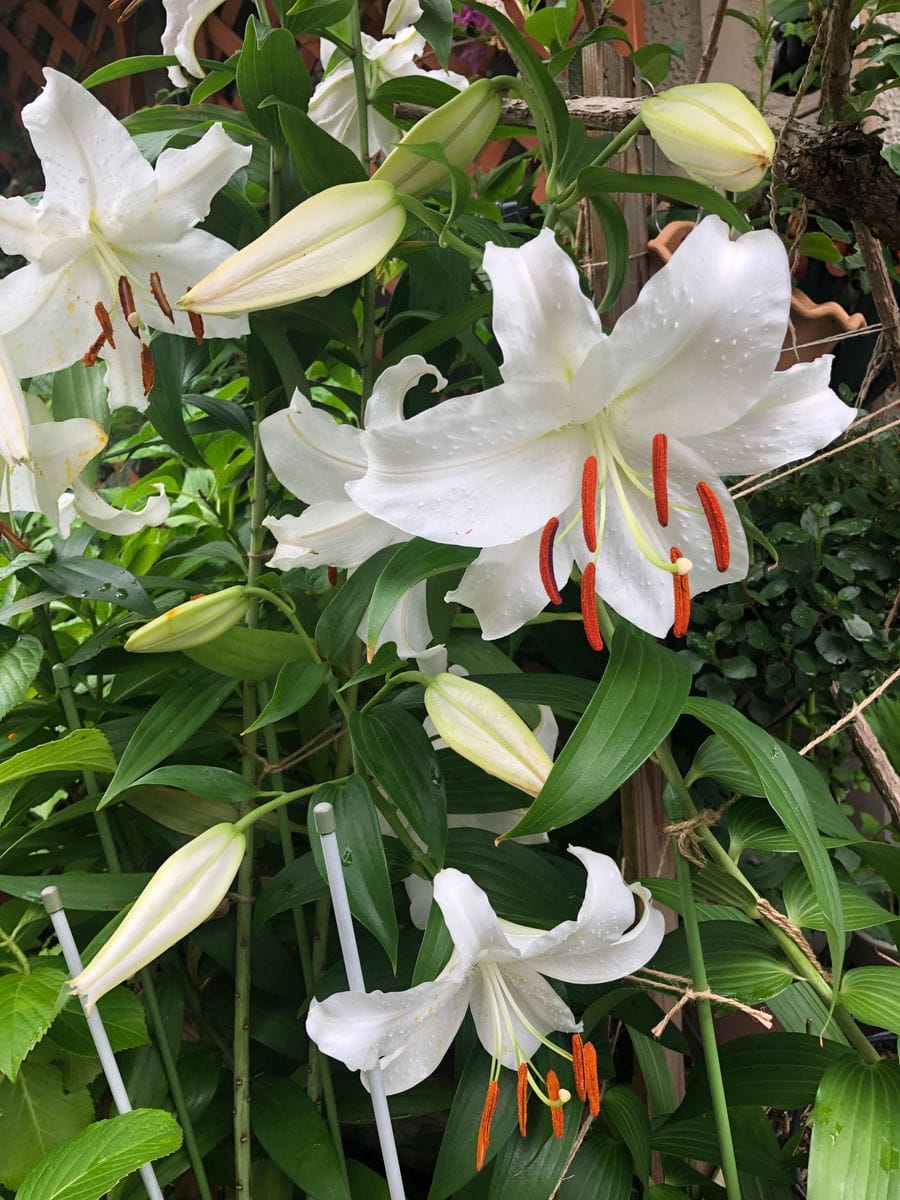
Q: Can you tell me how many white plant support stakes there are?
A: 2